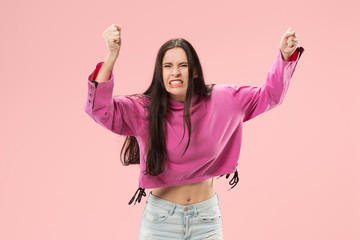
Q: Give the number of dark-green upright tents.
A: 0